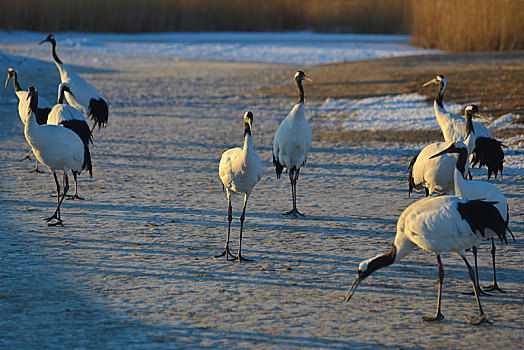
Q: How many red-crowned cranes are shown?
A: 10